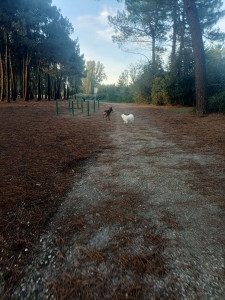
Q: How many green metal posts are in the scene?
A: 8